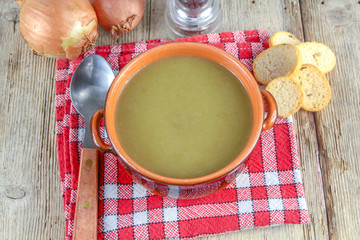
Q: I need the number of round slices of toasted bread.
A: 5